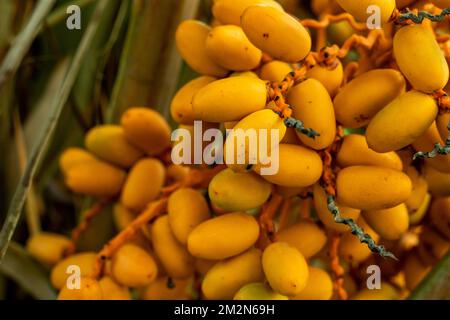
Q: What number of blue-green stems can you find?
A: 4